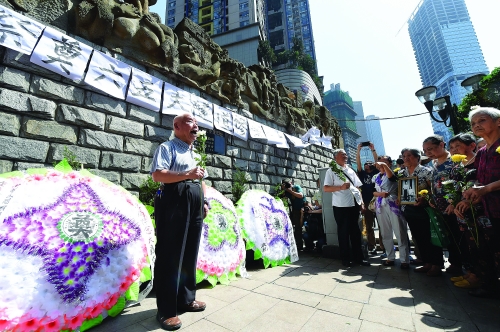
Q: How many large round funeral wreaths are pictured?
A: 3